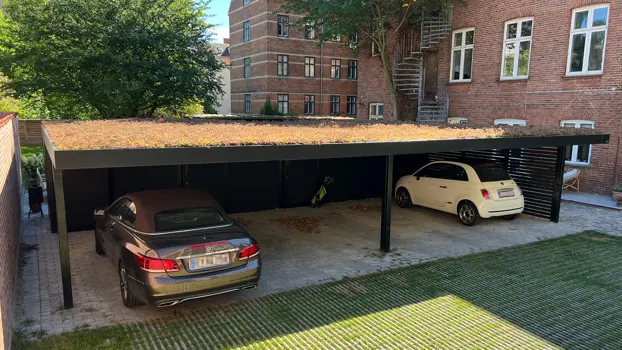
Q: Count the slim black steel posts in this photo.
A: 3